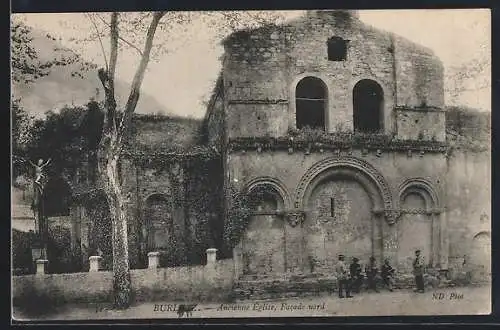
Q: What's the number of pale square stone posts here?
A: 4